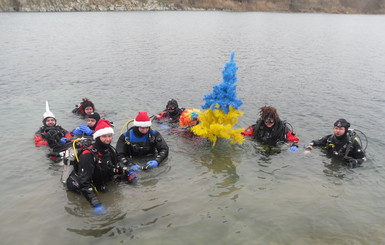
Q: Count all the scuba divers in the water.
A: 9